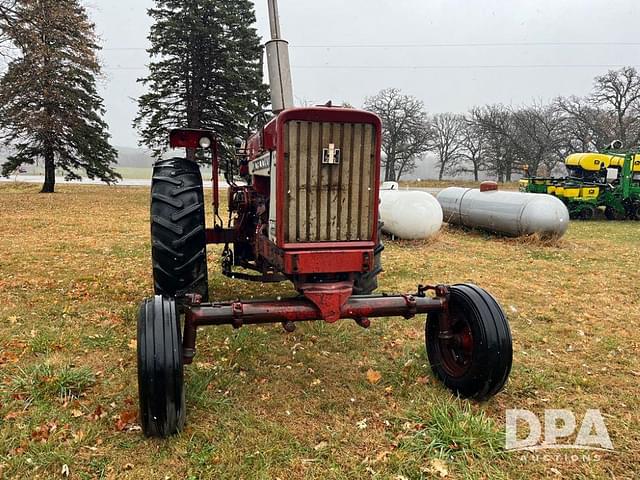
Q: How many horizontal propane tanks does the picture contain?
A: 2